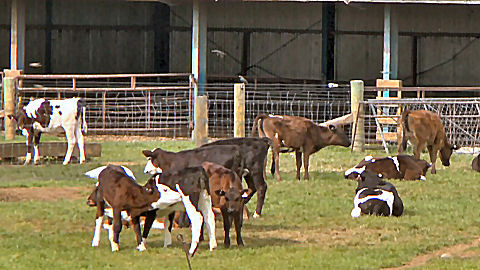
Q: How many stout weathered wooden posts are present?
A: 4